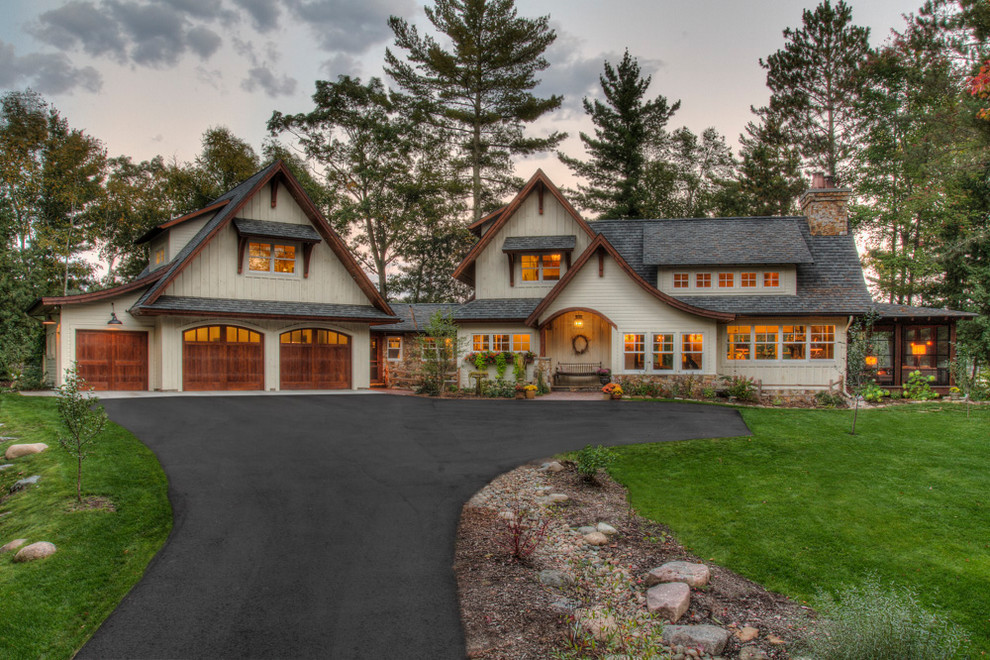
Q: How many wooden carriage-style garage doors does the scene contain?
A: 3